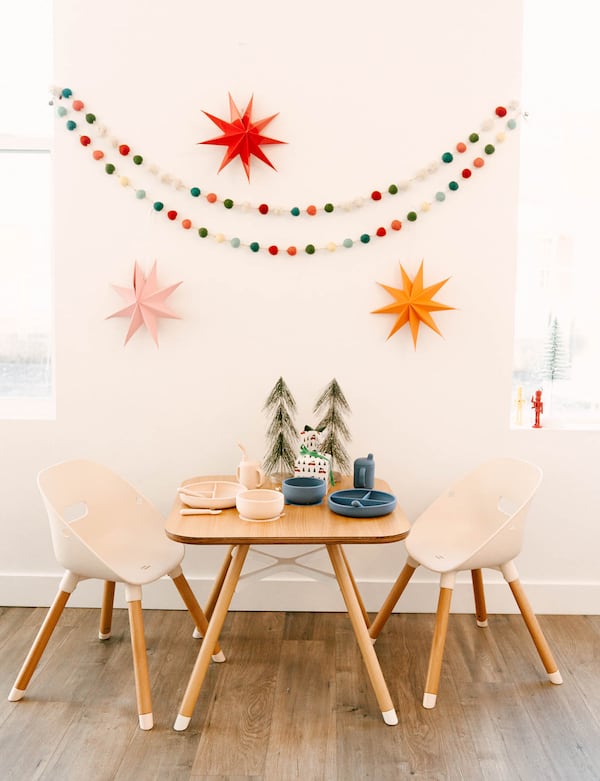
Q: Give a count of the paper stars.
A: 3